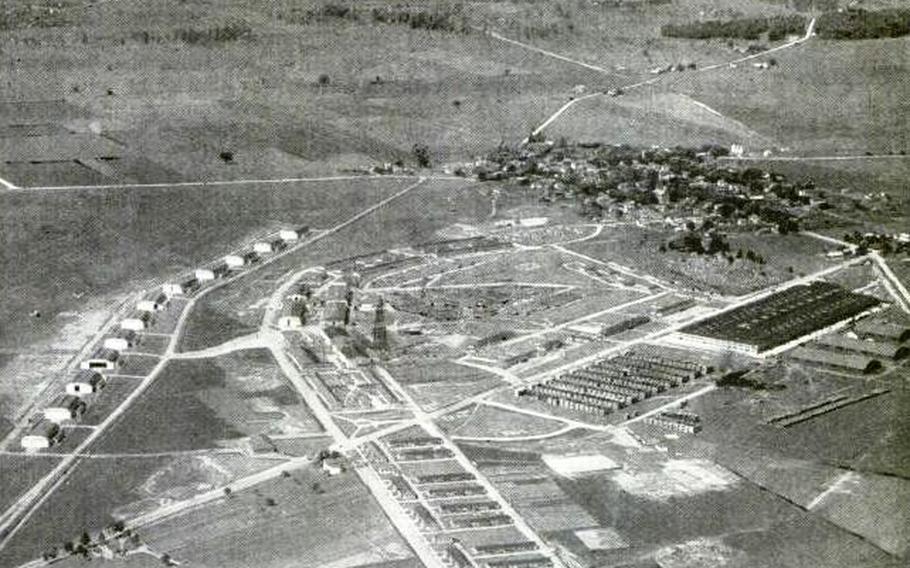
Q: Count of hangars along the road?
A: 12